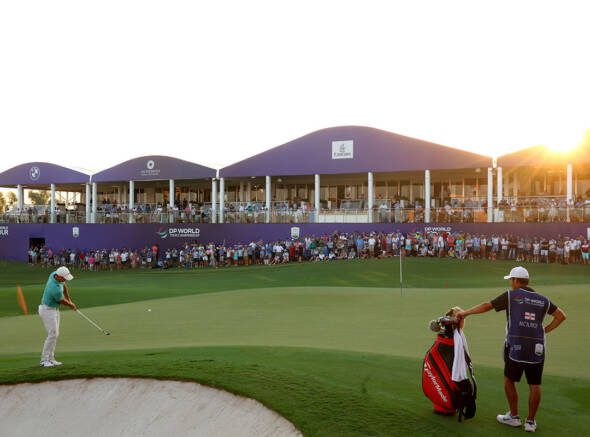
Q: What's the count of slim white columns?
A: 15